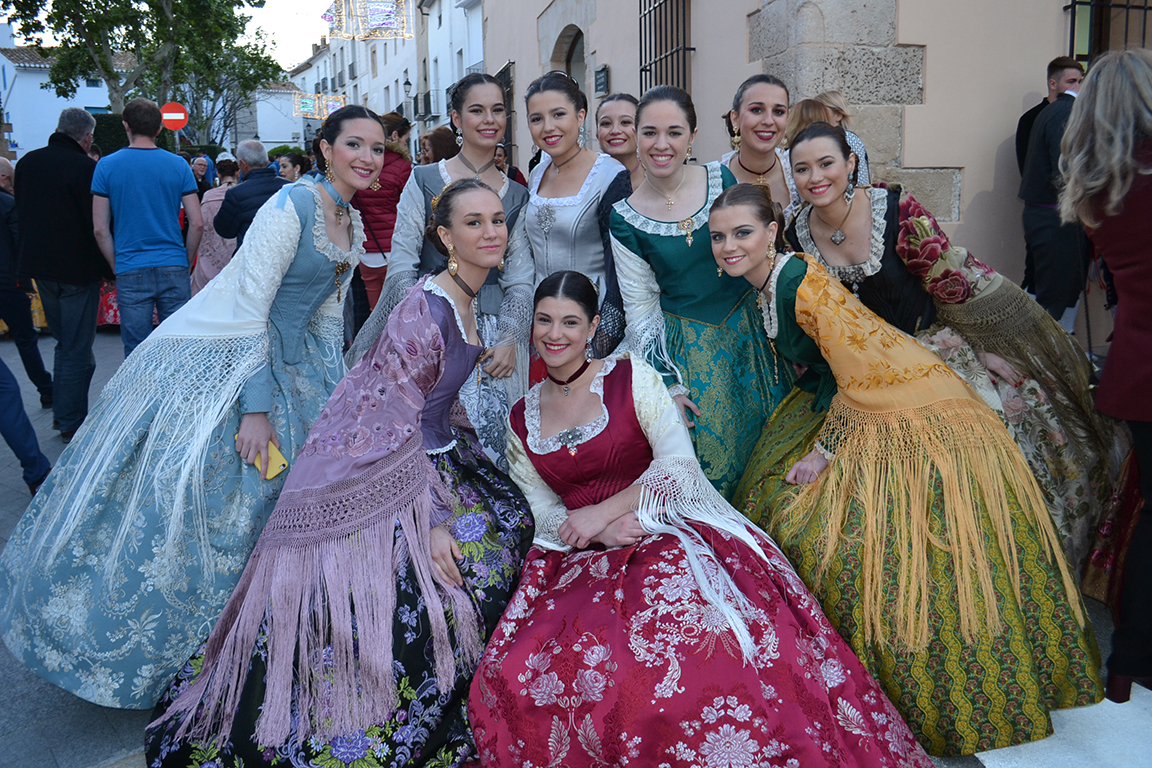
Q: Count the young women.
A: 10